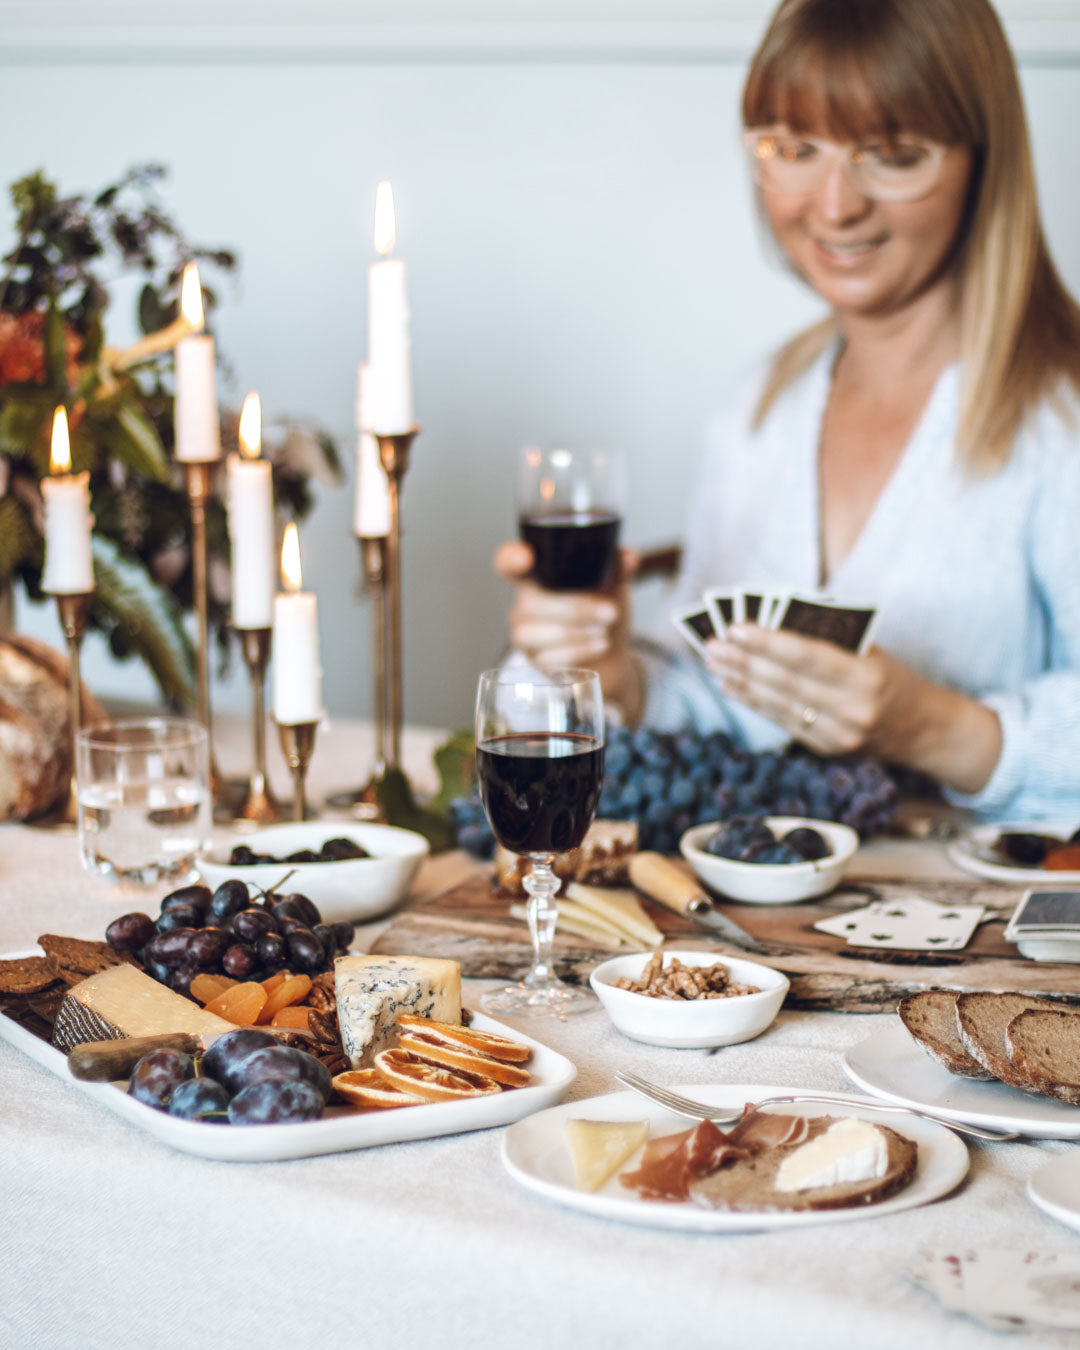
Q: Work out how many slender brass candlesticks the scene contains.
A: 6